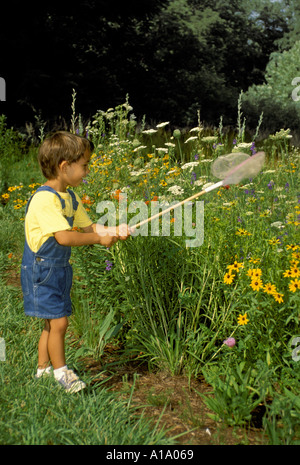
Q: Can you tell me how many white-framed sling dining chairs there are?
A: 0